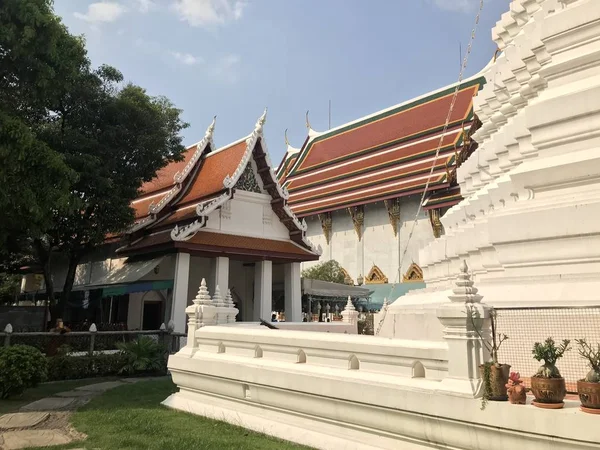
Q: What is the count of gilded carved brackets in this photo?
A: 4